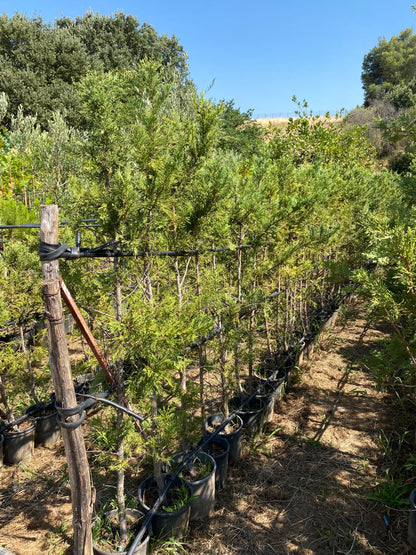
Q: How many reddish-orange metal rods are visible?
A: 1